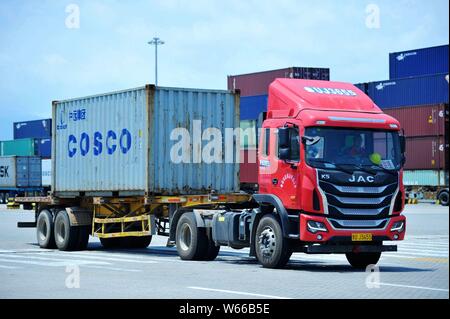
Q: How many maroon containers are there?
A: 4